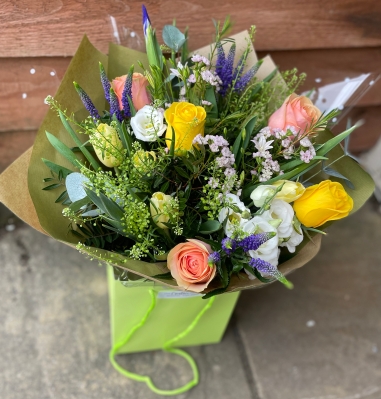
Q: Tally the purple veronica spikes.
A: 12